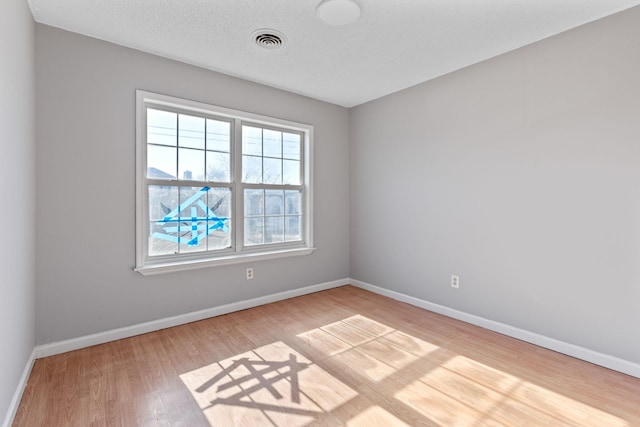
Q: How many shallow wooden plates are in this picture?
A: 0